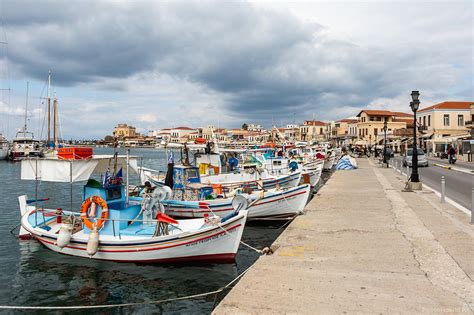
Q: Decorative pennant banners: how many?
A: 0